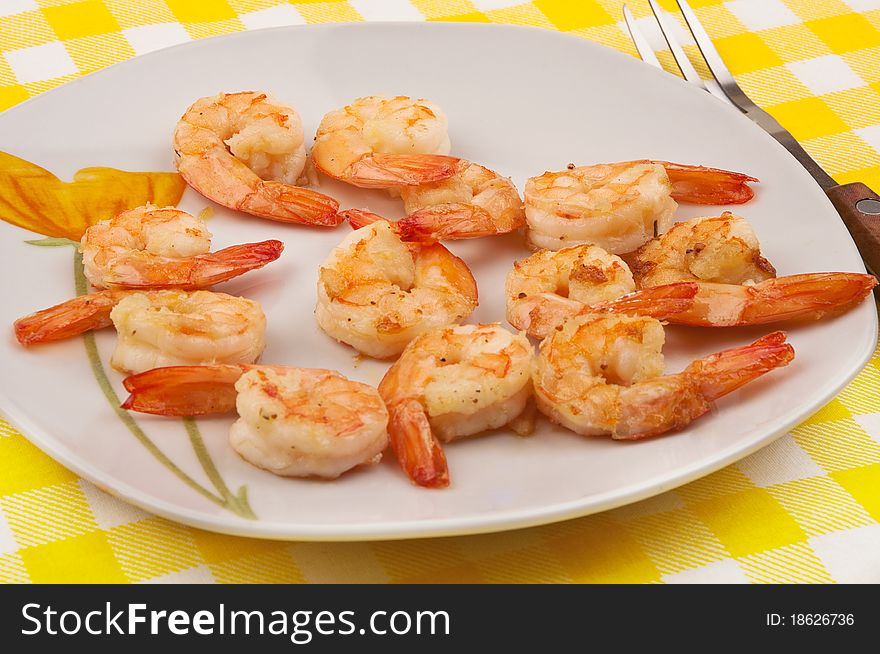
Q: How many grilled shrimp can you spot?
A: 12